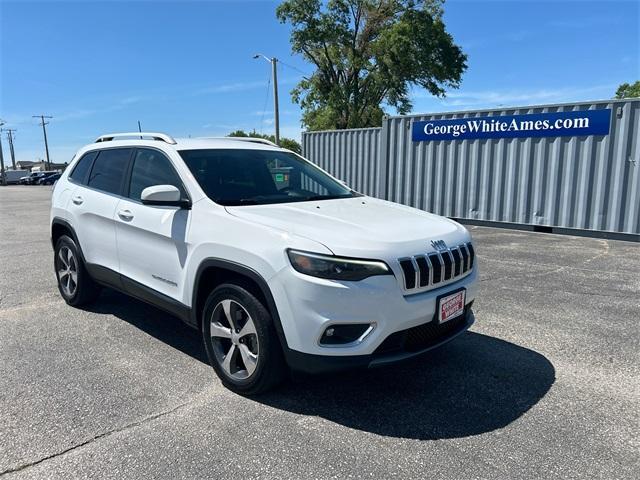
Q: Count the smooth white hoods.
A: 1